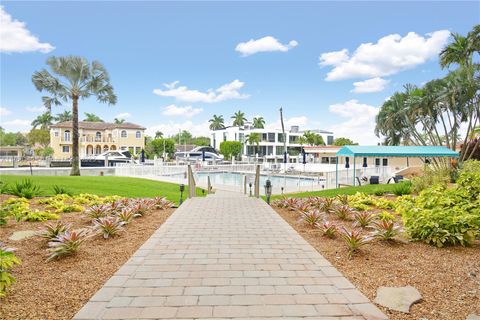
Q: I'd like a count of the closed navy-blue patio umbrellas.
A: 6